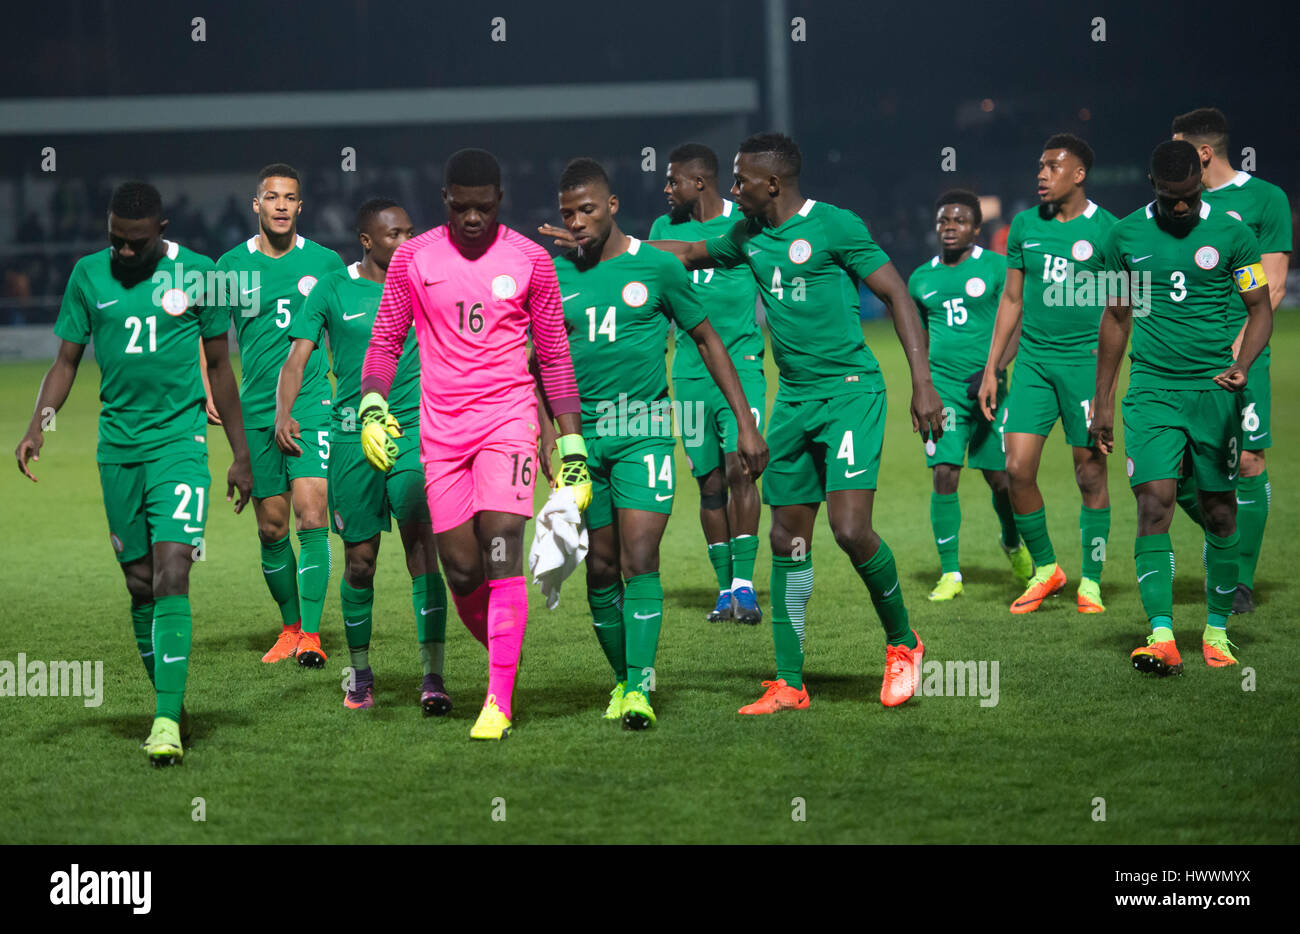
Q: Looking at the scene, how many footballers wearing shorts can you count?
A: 11